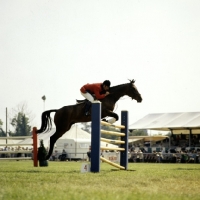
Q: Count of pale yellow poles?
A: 5